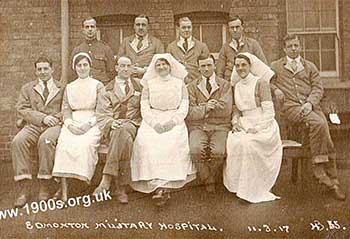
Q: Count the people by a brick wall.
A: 11